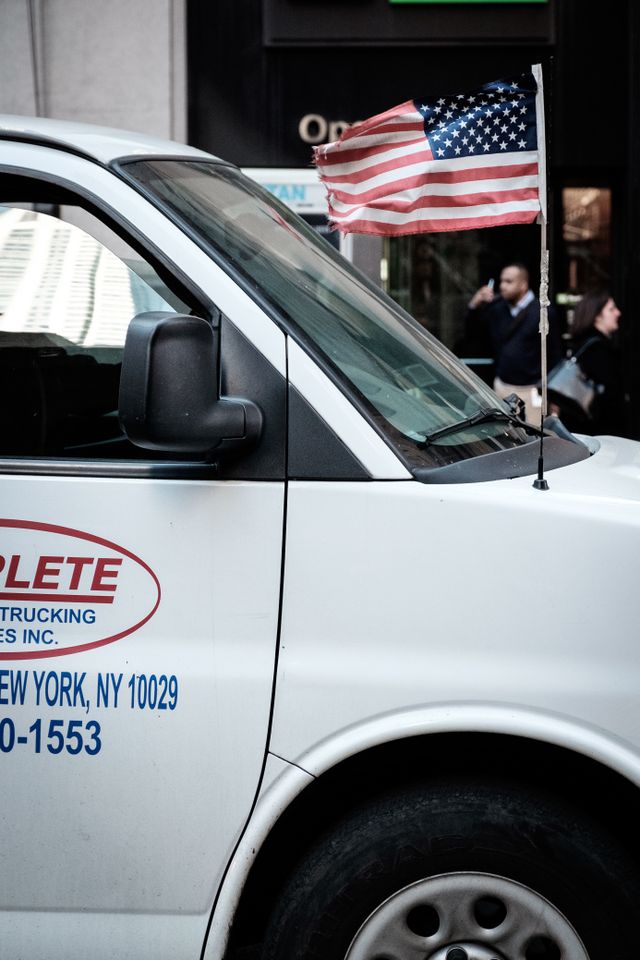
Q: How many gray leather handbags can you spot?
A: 1